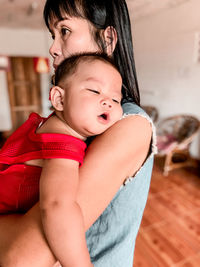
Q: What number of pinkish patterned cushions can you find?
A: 1